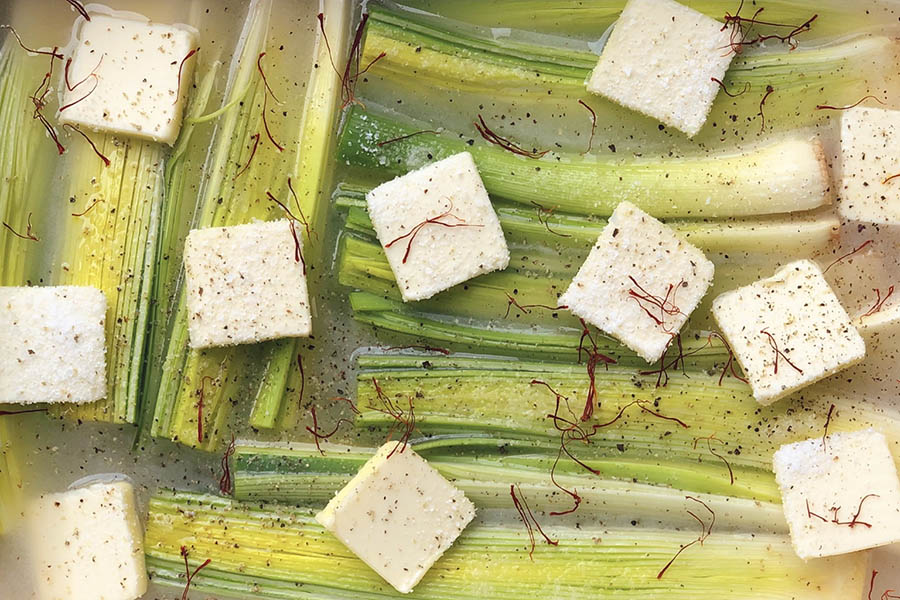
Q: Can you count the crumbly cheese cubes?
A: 11